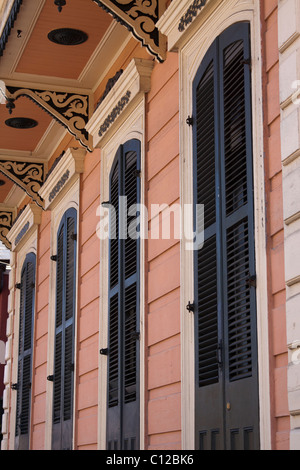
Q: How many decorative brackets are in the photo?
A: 4